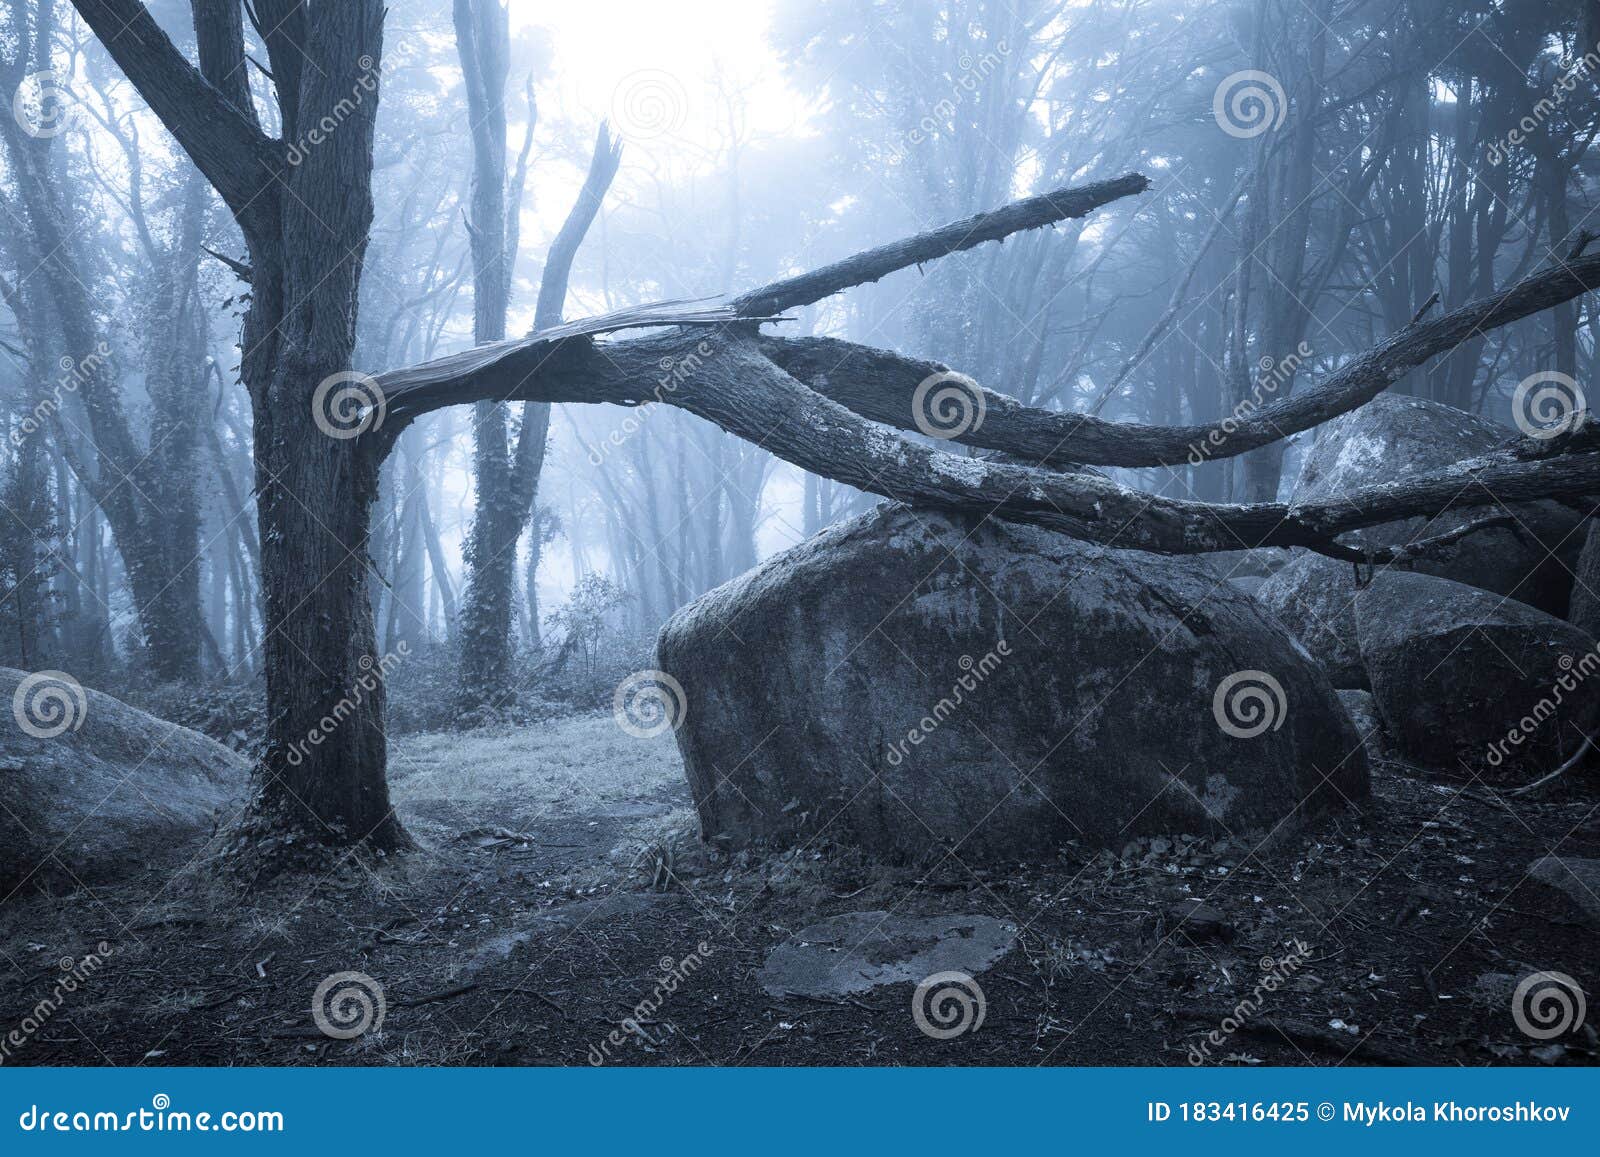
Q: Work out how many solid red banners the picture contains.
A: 0